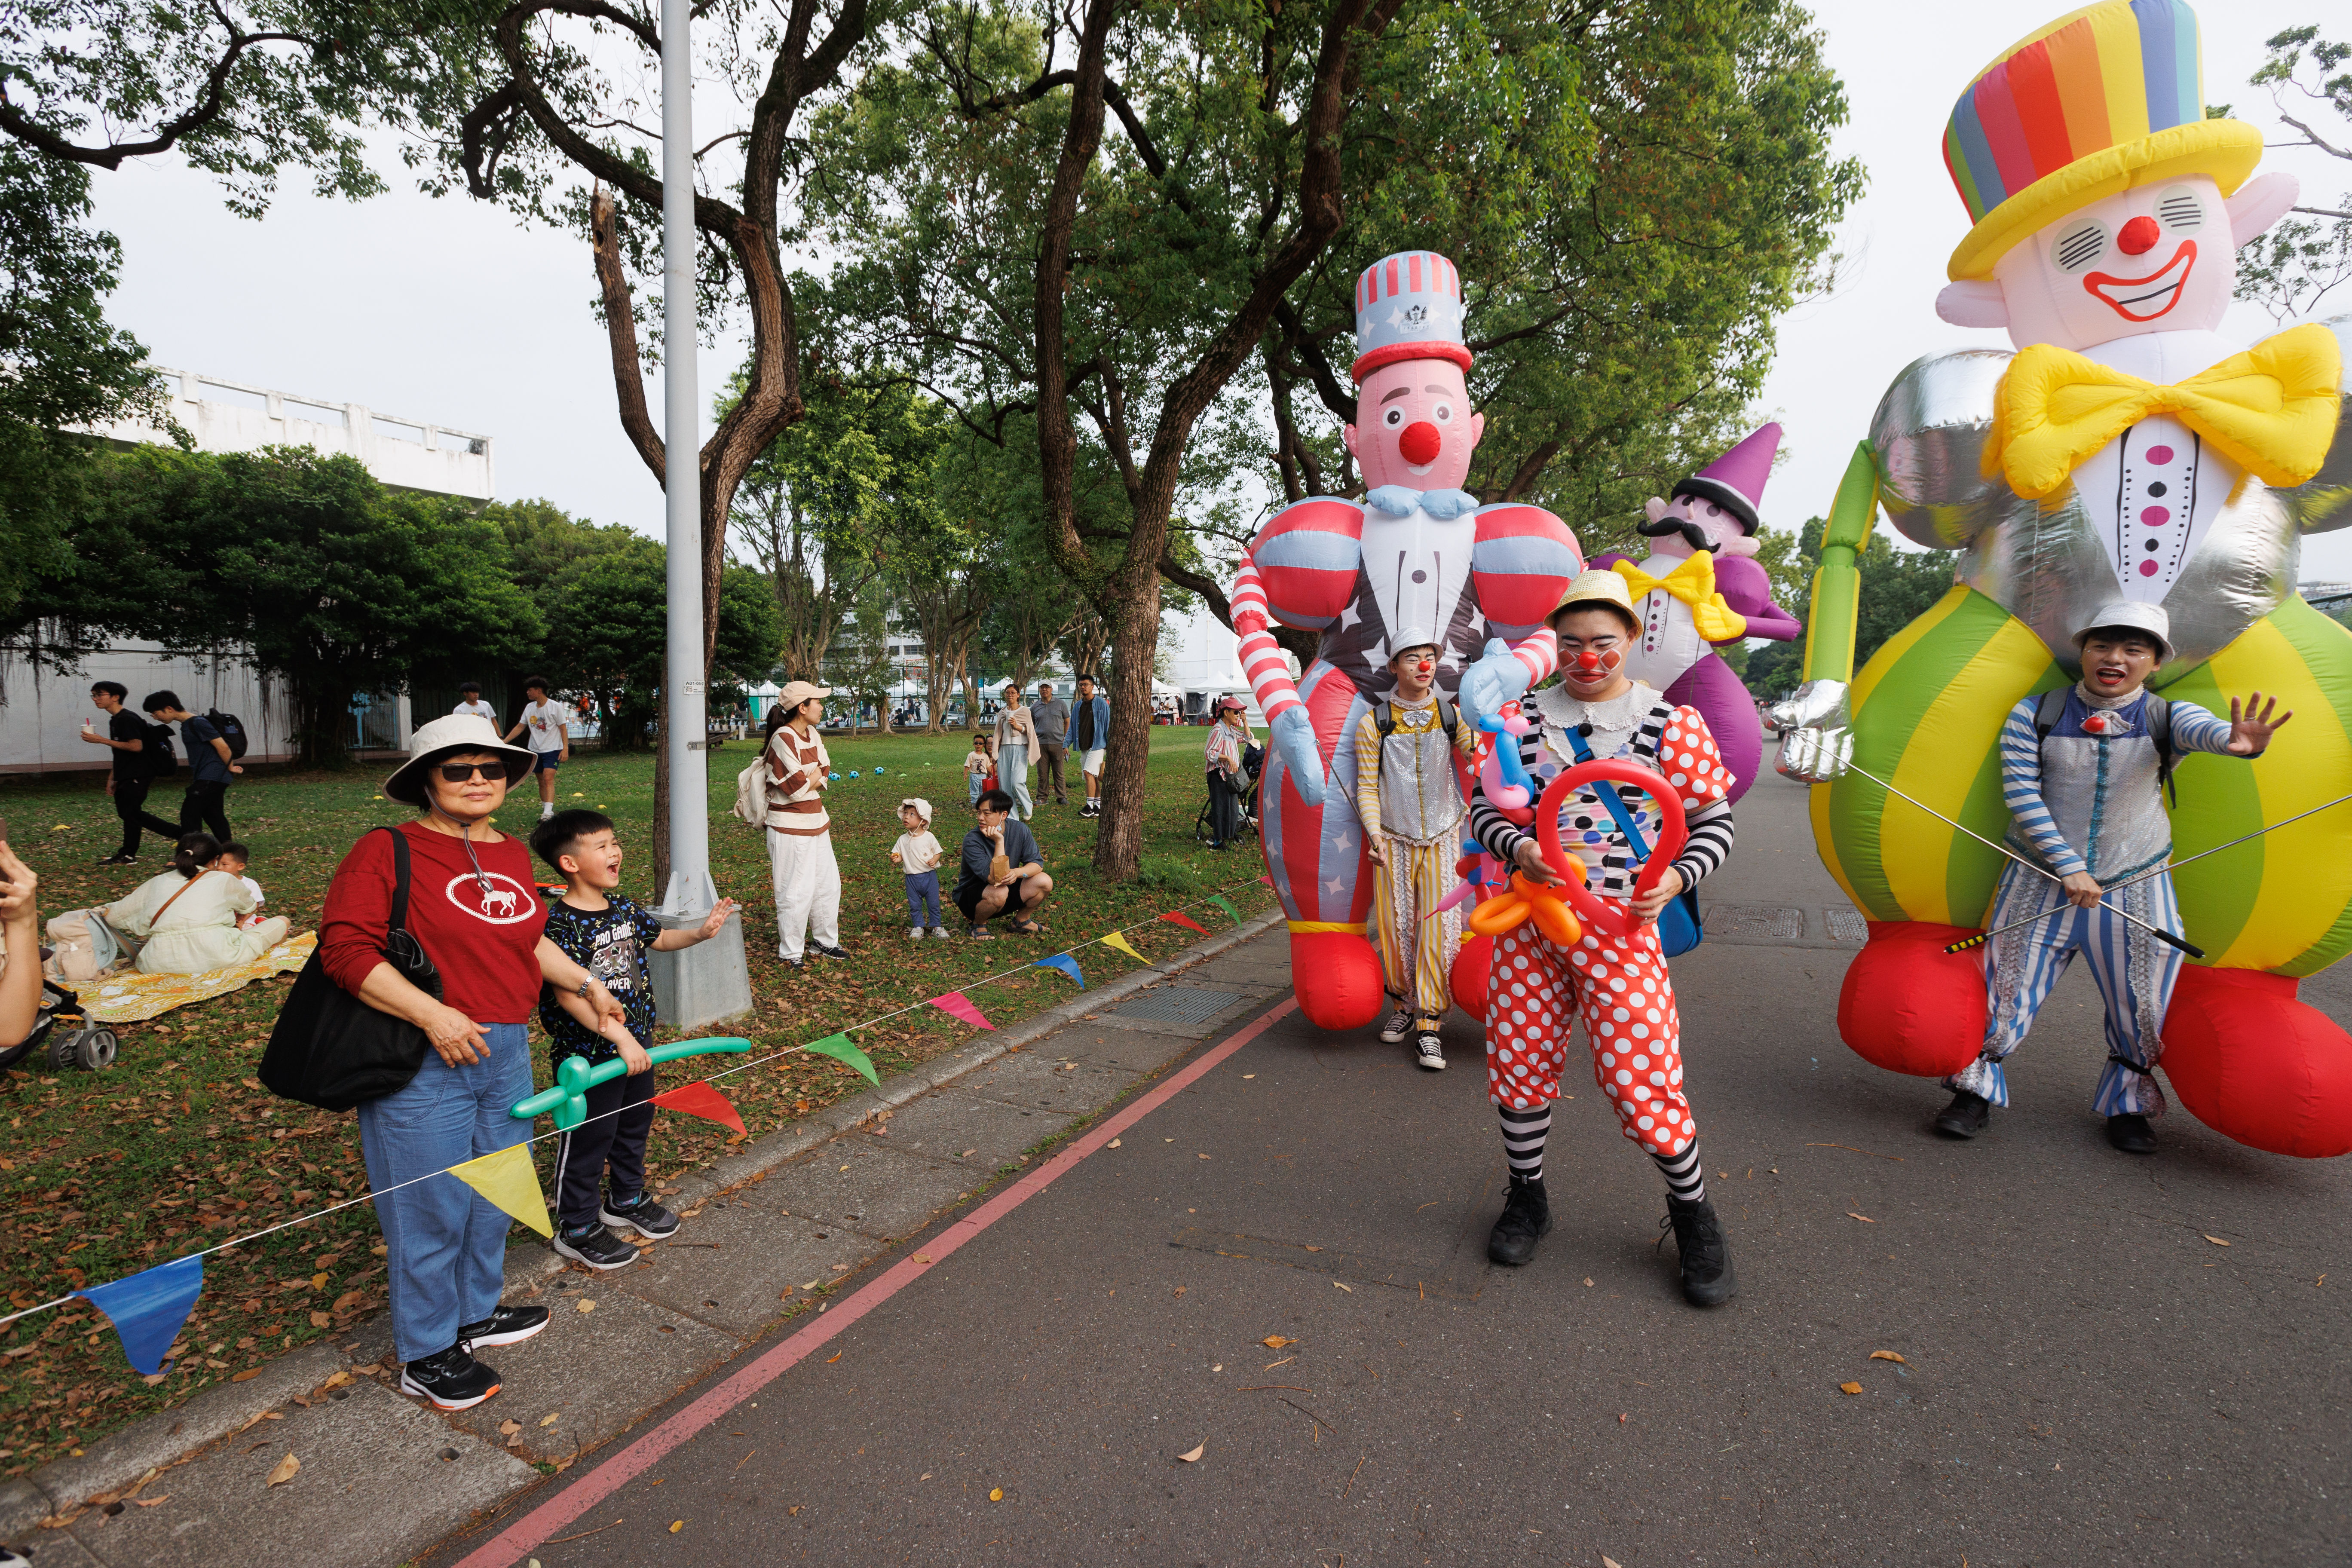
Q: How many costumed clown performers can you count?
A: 3